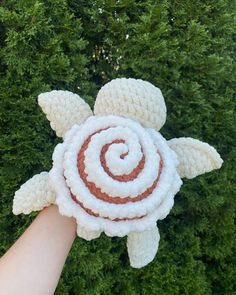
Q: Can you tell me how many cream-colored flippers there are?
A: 4